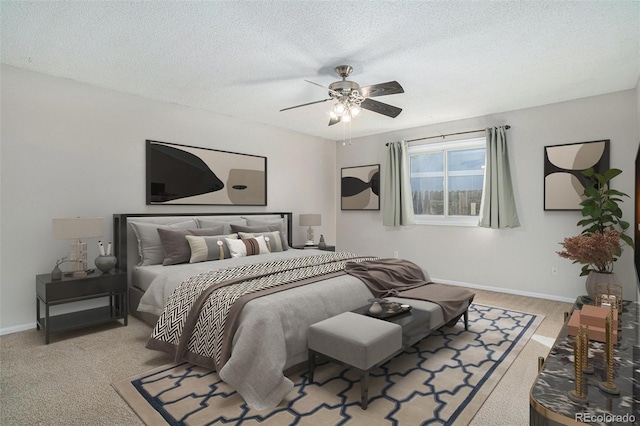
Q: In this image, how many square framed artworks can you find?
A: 2